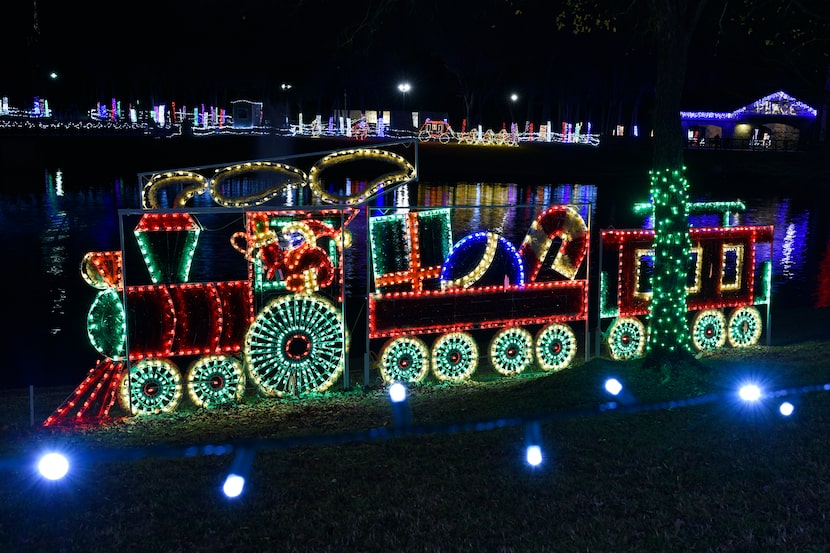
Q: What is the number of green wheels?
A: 10